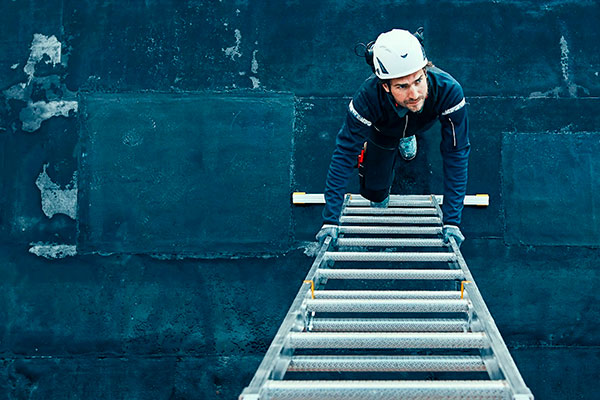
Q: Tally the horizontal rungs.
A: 13